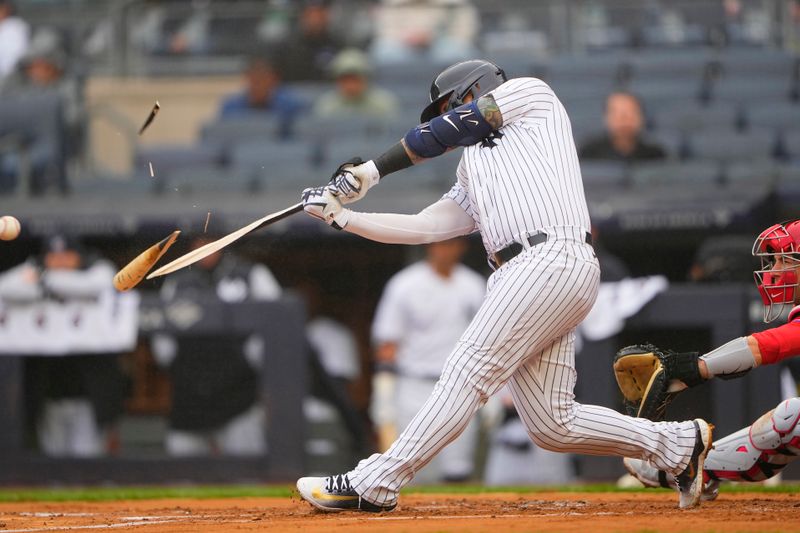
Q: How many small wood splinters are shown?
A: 3